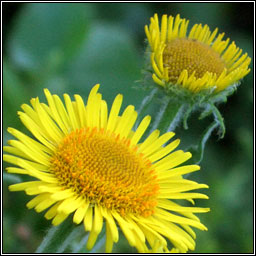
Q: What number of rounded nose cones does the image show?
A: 0